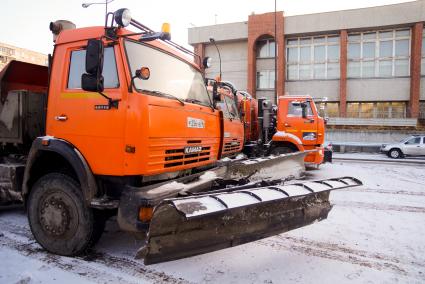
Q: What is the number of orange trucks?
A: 3